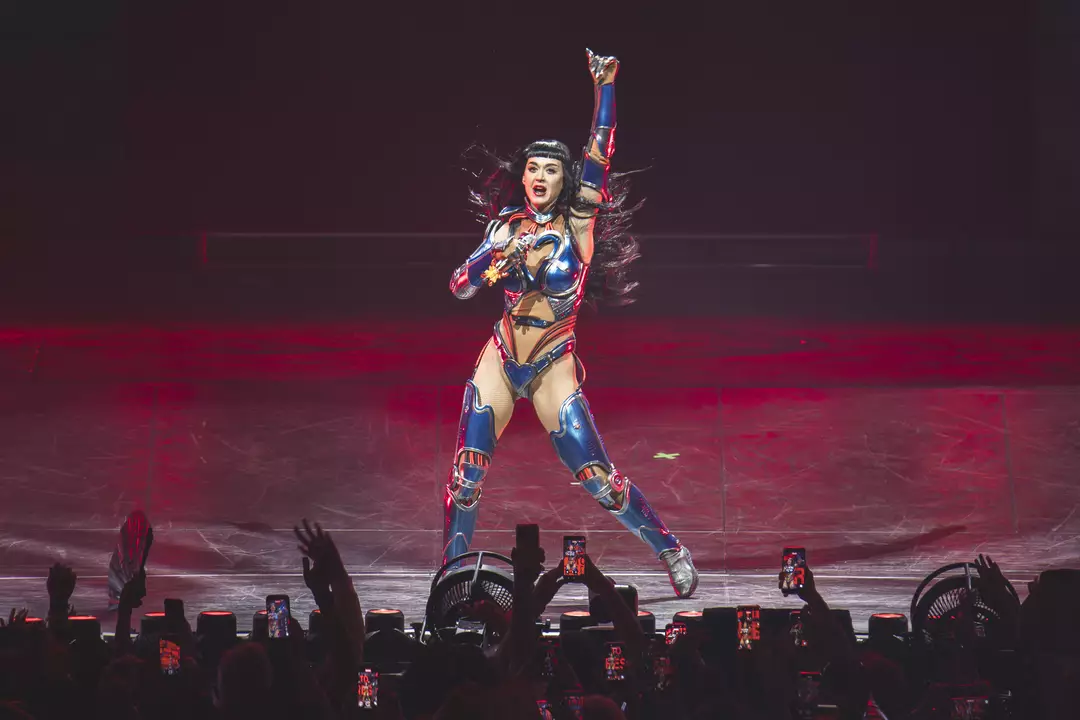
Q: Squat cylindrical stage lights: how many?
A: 11